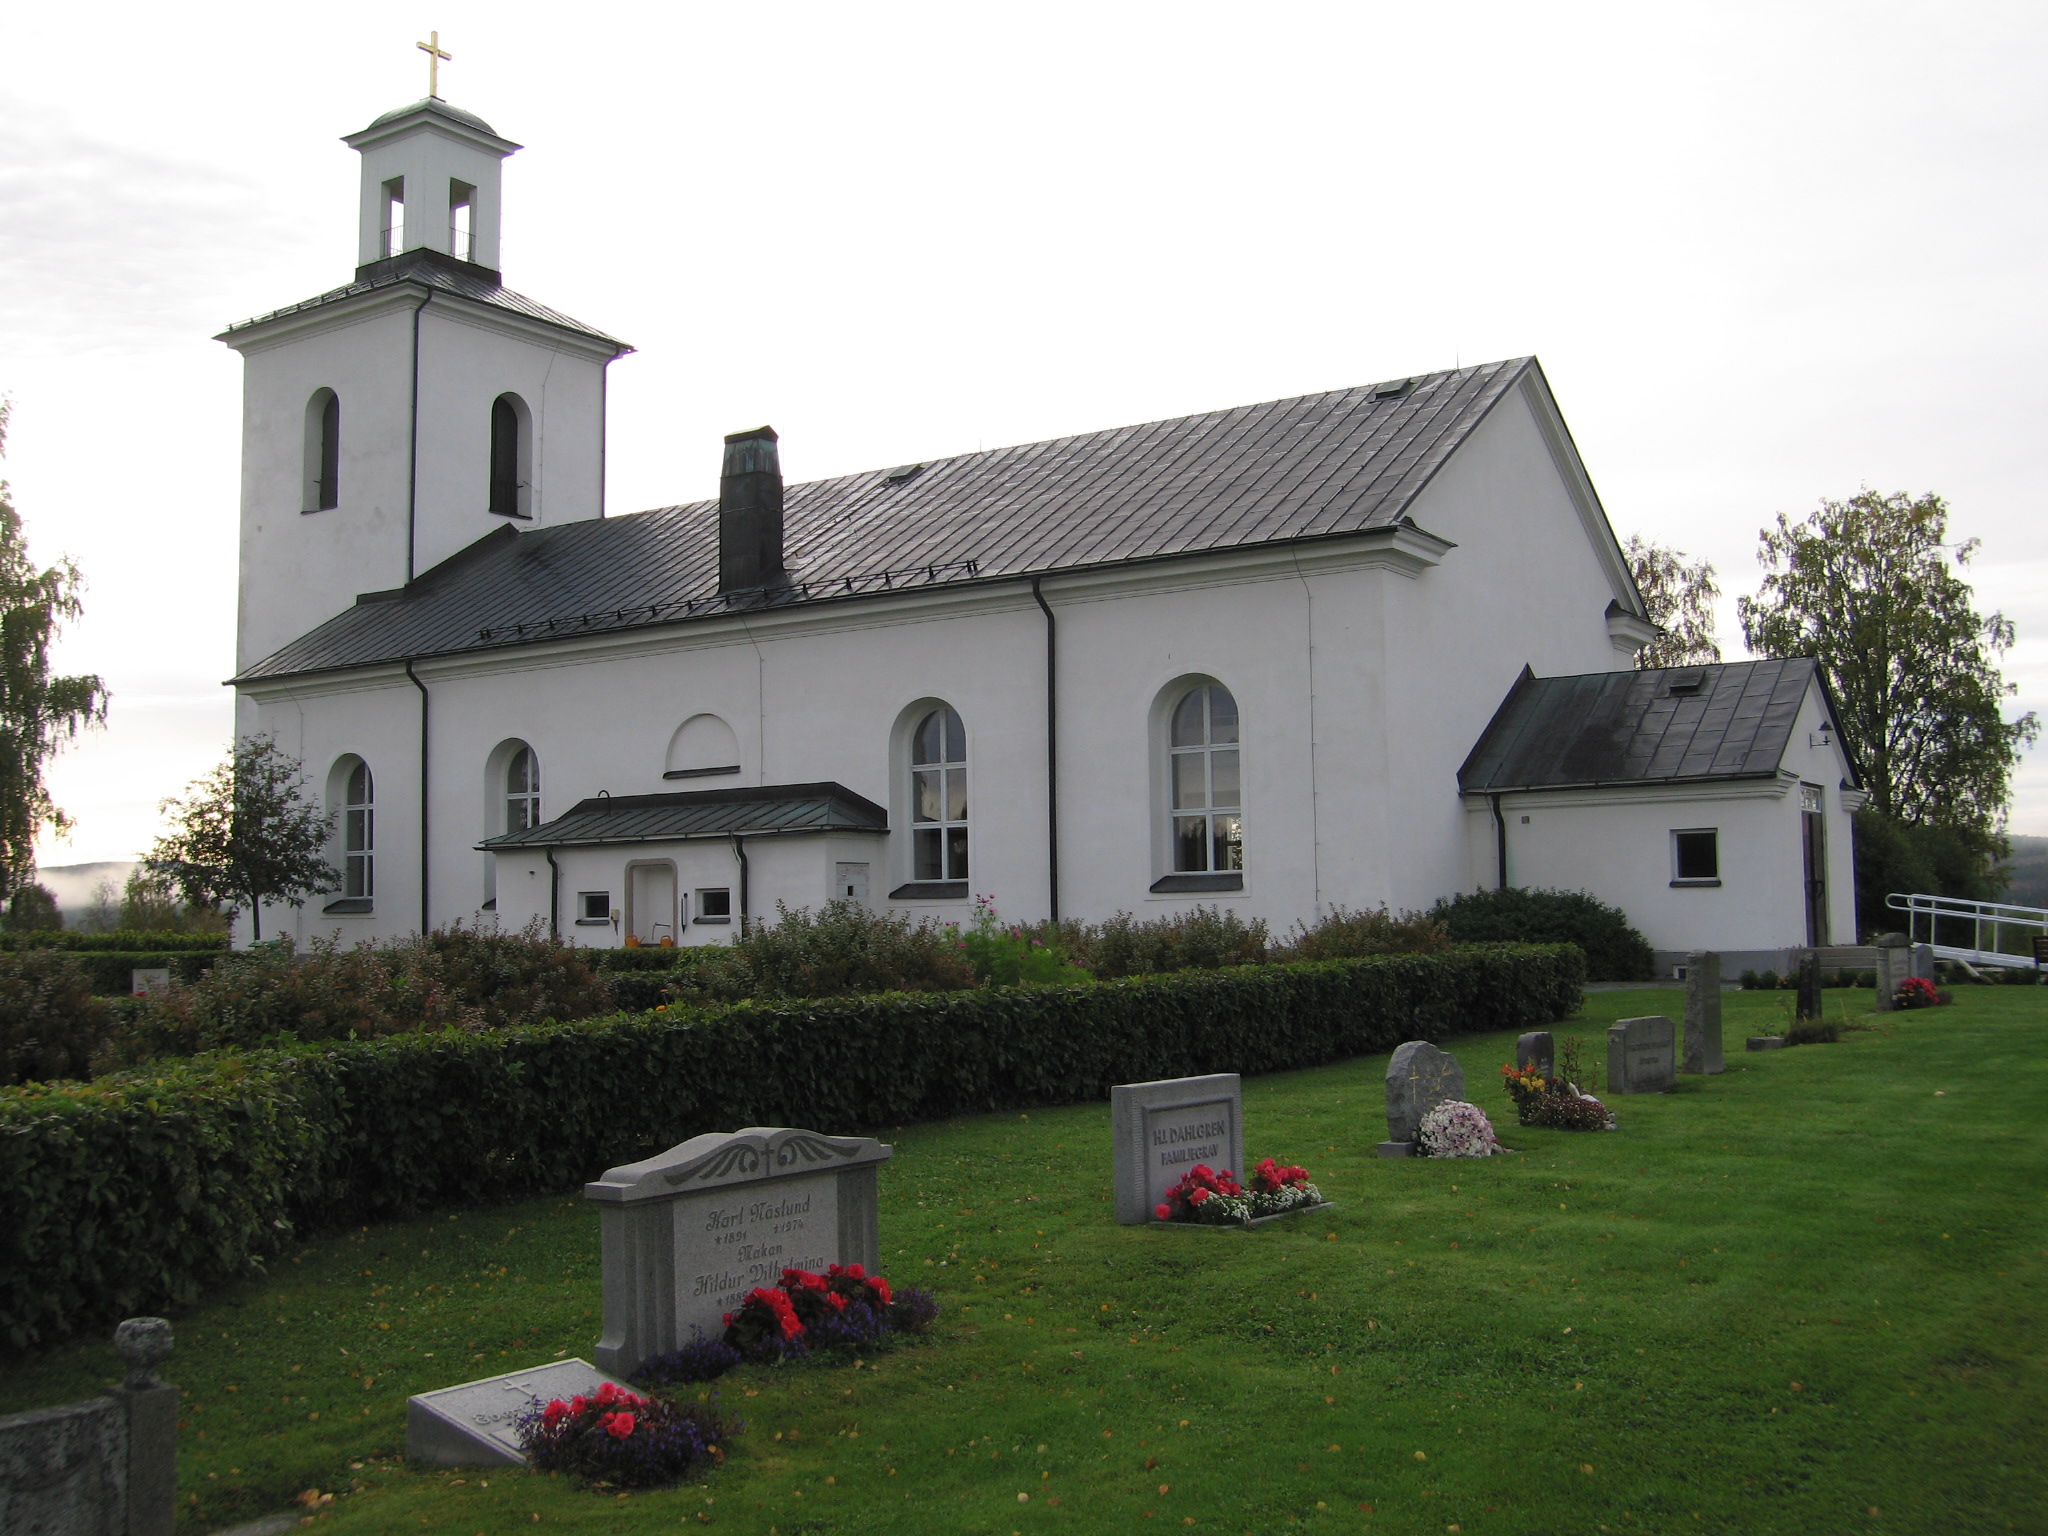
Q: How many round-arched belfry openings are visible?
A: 2